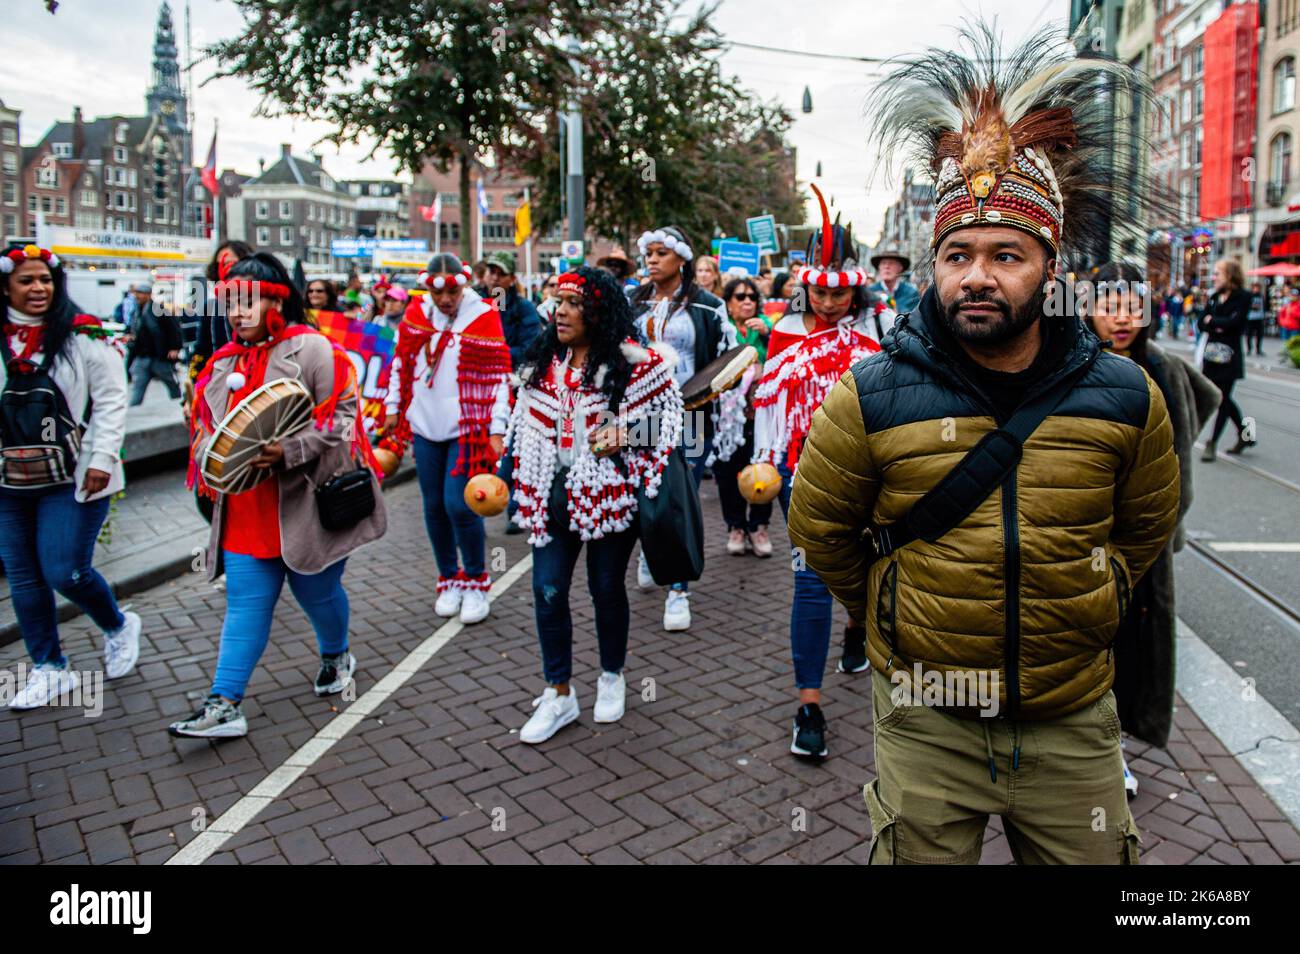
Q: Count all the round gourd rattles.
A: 3